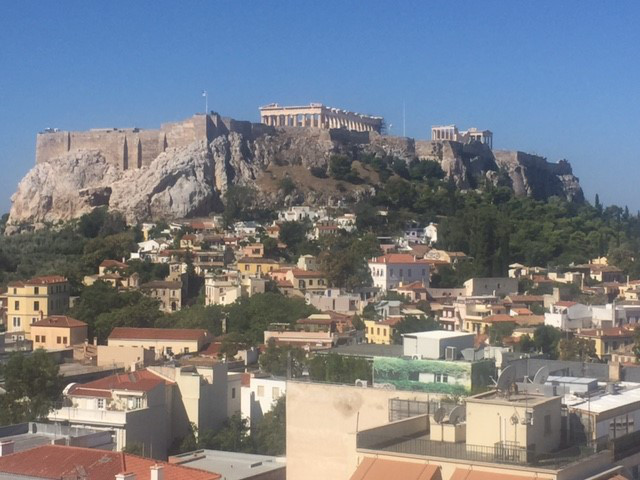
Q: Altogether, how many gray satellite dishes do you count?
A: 4